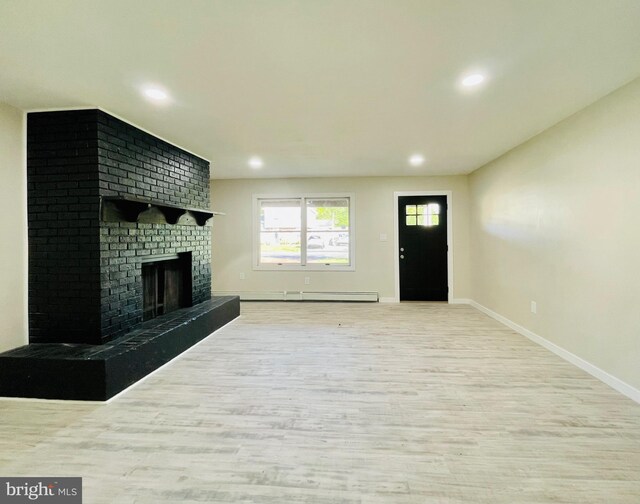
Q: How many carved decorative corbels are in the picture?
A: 3